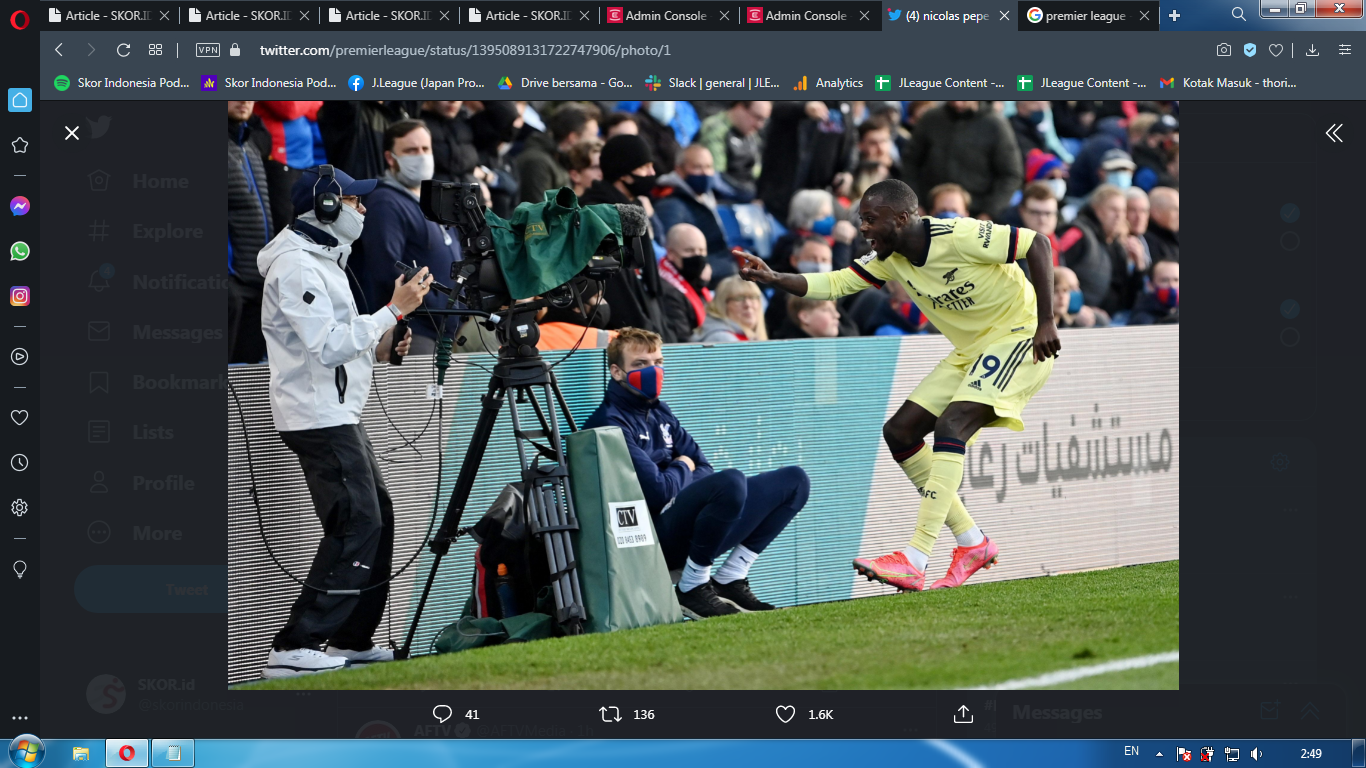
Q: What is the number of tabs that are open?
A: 8